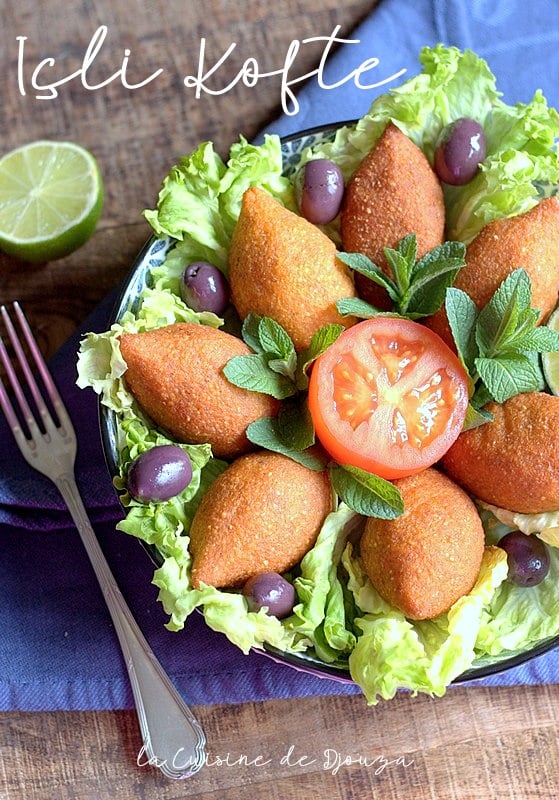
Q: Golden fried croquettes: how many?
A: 7